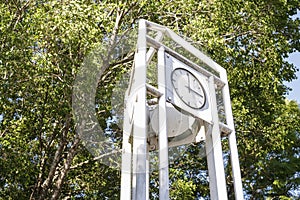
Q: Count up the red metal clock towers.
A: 0